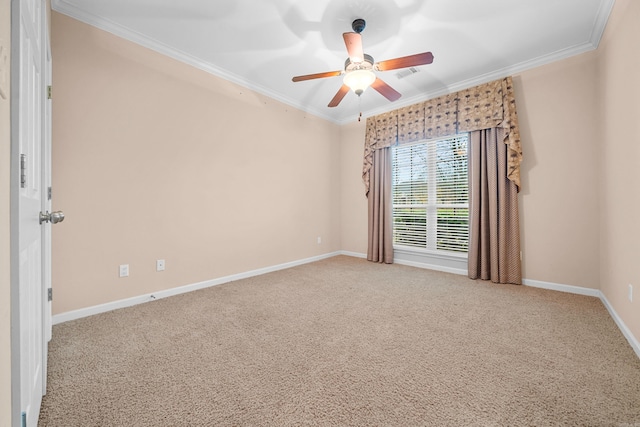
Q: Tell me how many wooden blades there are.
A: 5